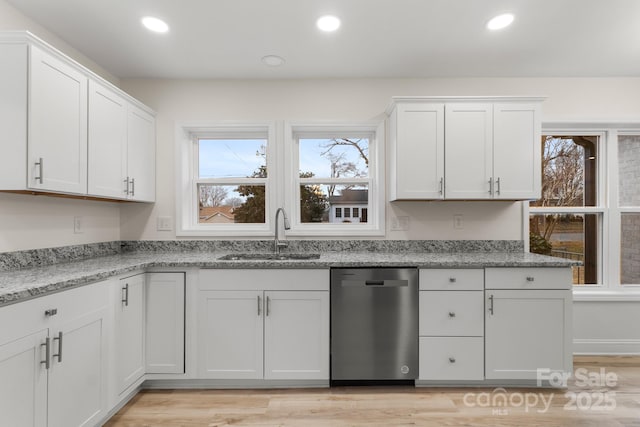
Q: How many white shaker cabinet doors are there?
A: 13